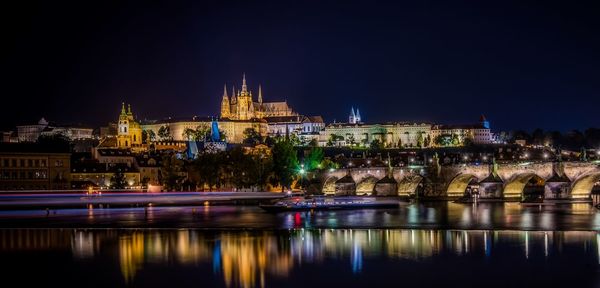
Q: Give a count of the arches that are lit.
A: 6